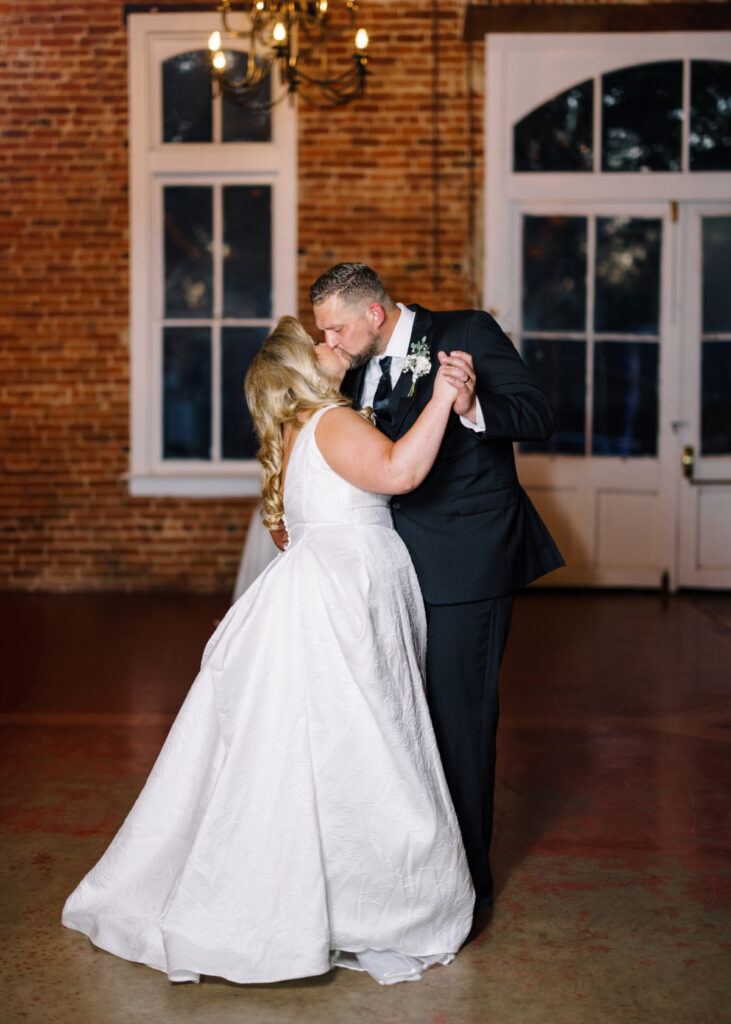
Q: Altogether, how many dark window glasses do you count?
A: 15